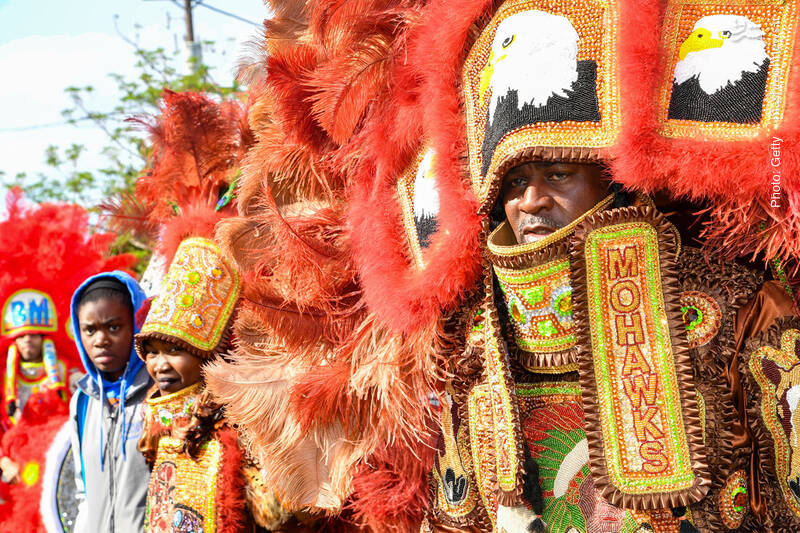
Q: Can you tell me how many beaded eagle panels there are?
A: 3